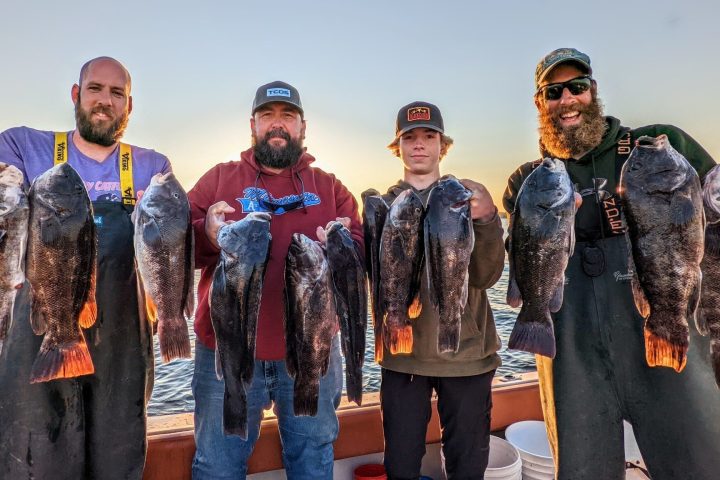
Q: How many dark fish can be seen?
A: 12